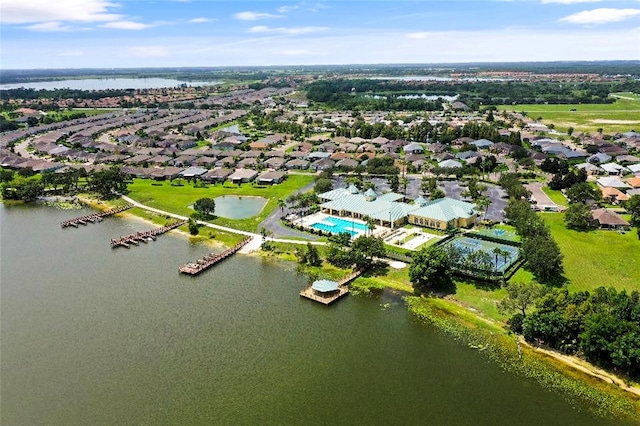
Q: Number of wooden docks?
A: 4